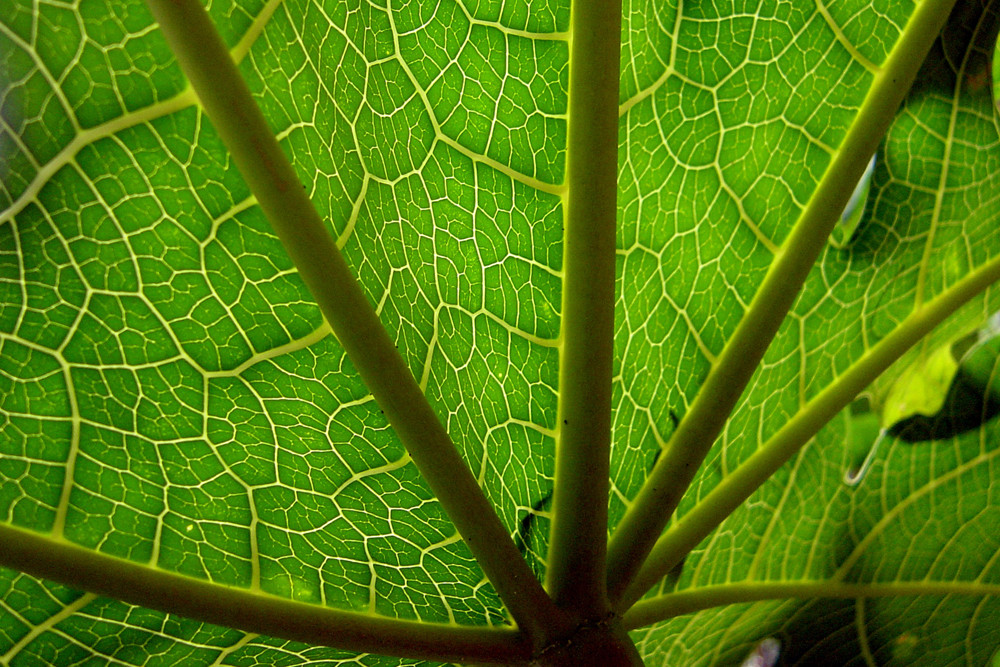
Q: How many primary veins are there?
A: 6